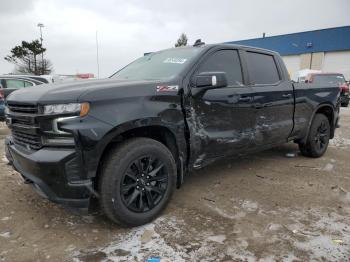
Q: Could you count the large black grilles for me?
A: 1